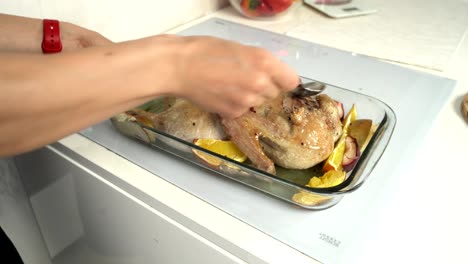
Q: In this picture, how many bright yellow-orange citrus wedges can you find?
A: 3